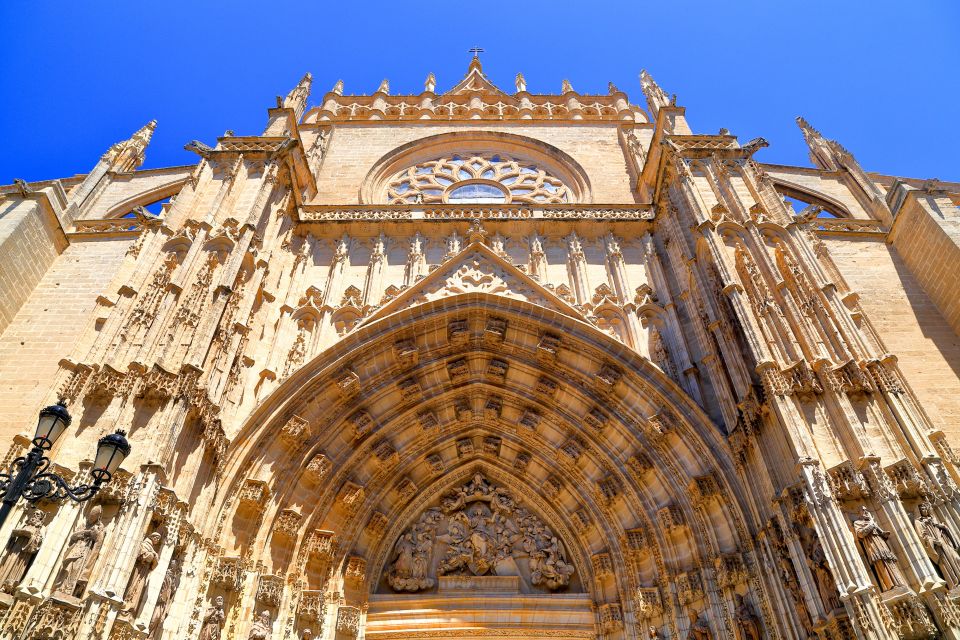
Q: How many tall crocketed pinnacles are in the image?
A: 4